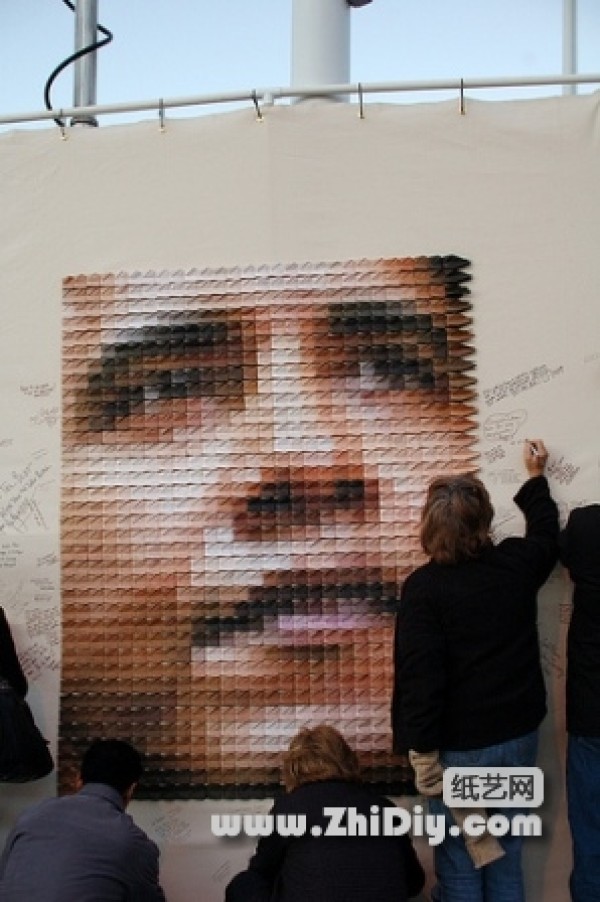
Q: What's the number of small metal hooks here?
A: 5